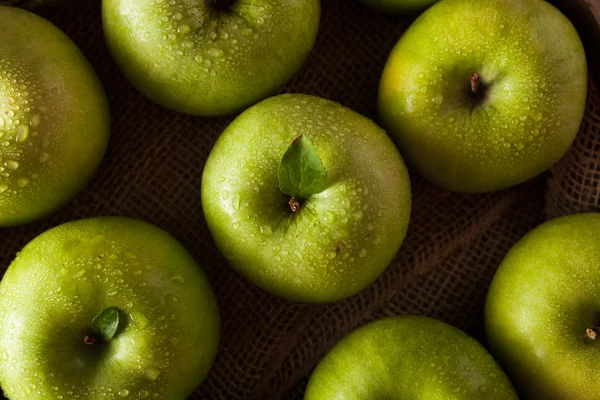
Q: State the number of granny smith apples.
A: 8